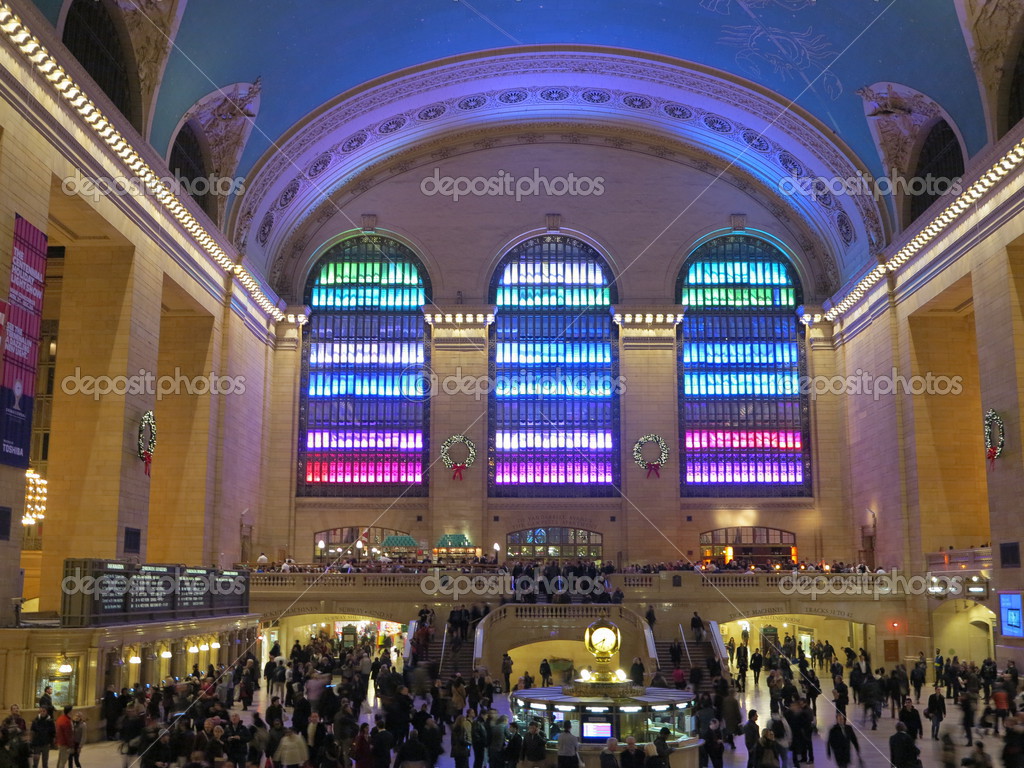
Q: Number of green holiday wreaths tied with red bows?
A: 4